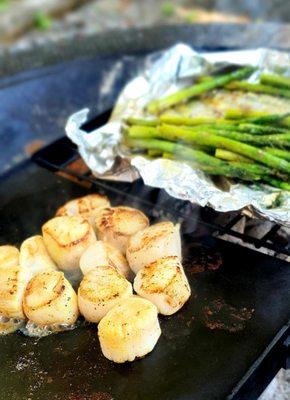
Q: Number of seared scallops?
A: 12